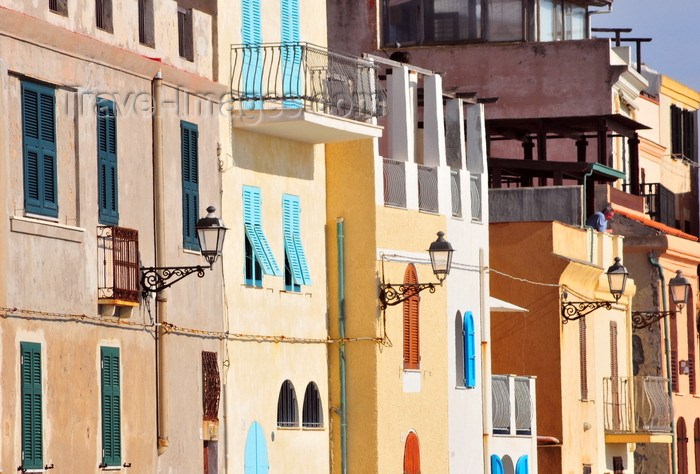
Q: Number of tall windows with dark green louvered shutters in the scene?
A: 5